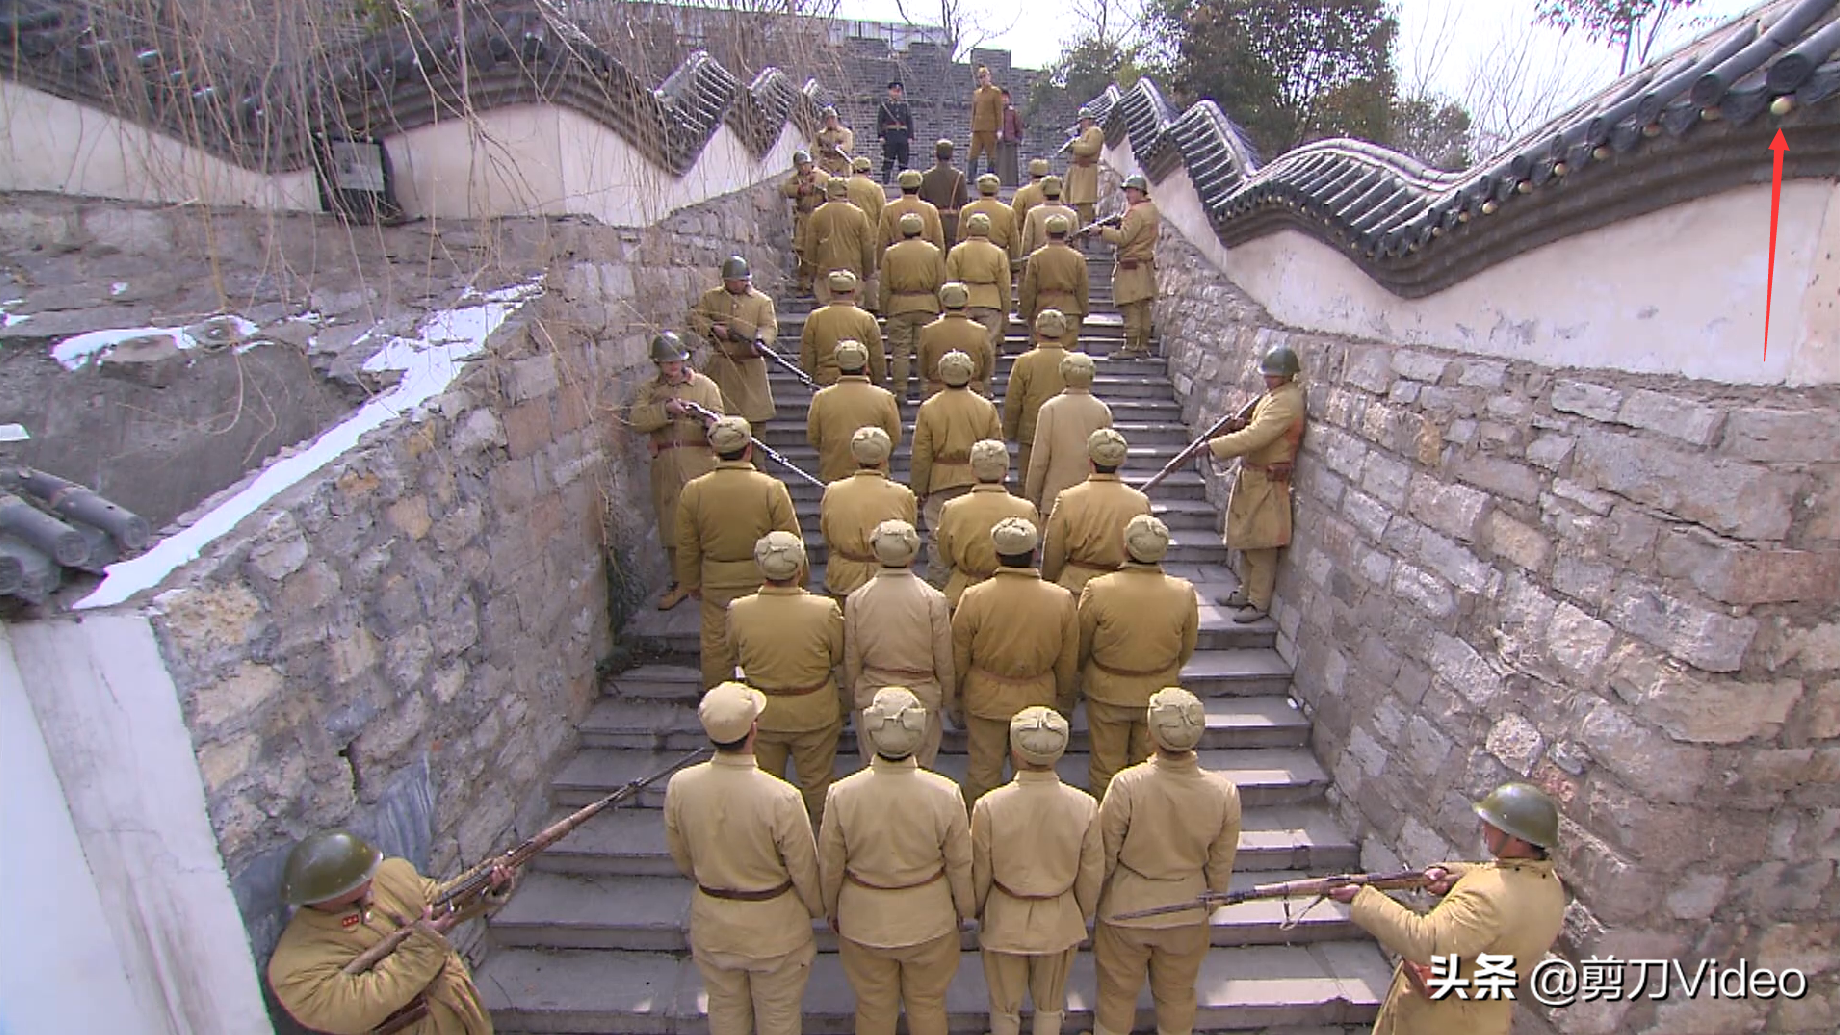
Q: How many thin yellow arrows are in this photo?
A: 0